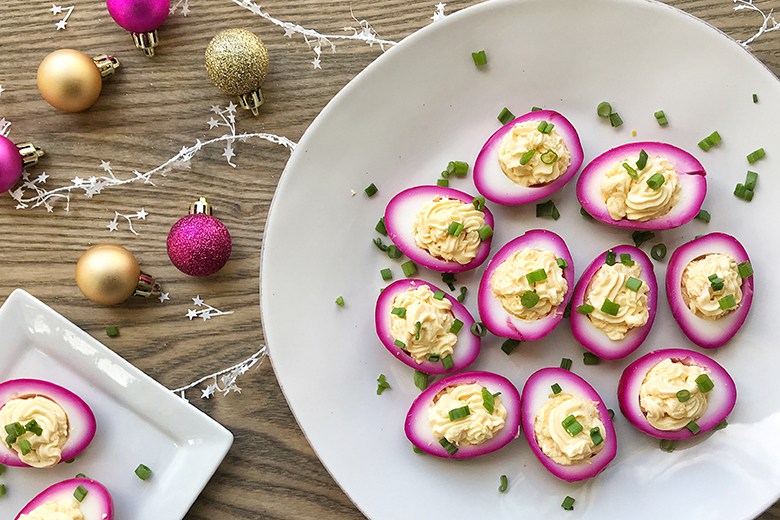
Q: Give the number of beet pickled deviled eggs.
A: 12